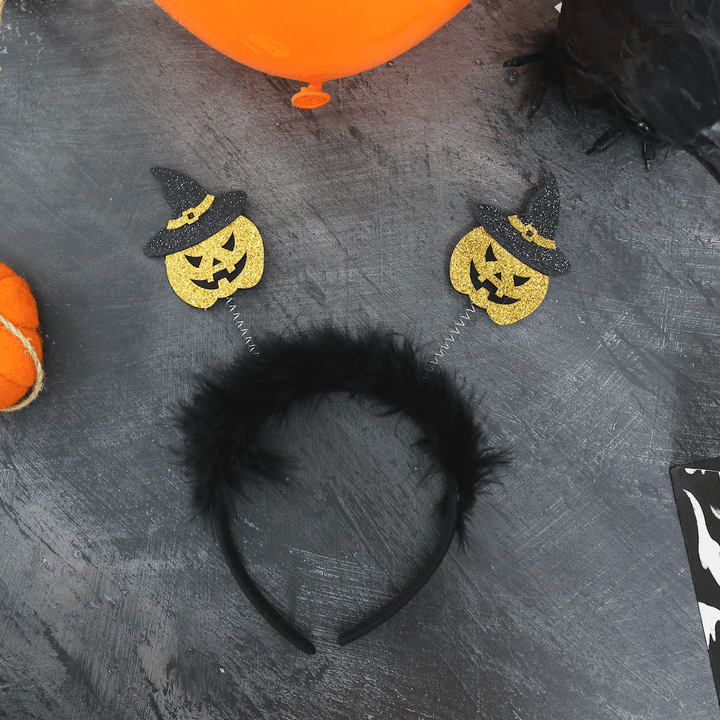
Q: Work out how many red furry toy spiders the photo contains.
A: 0